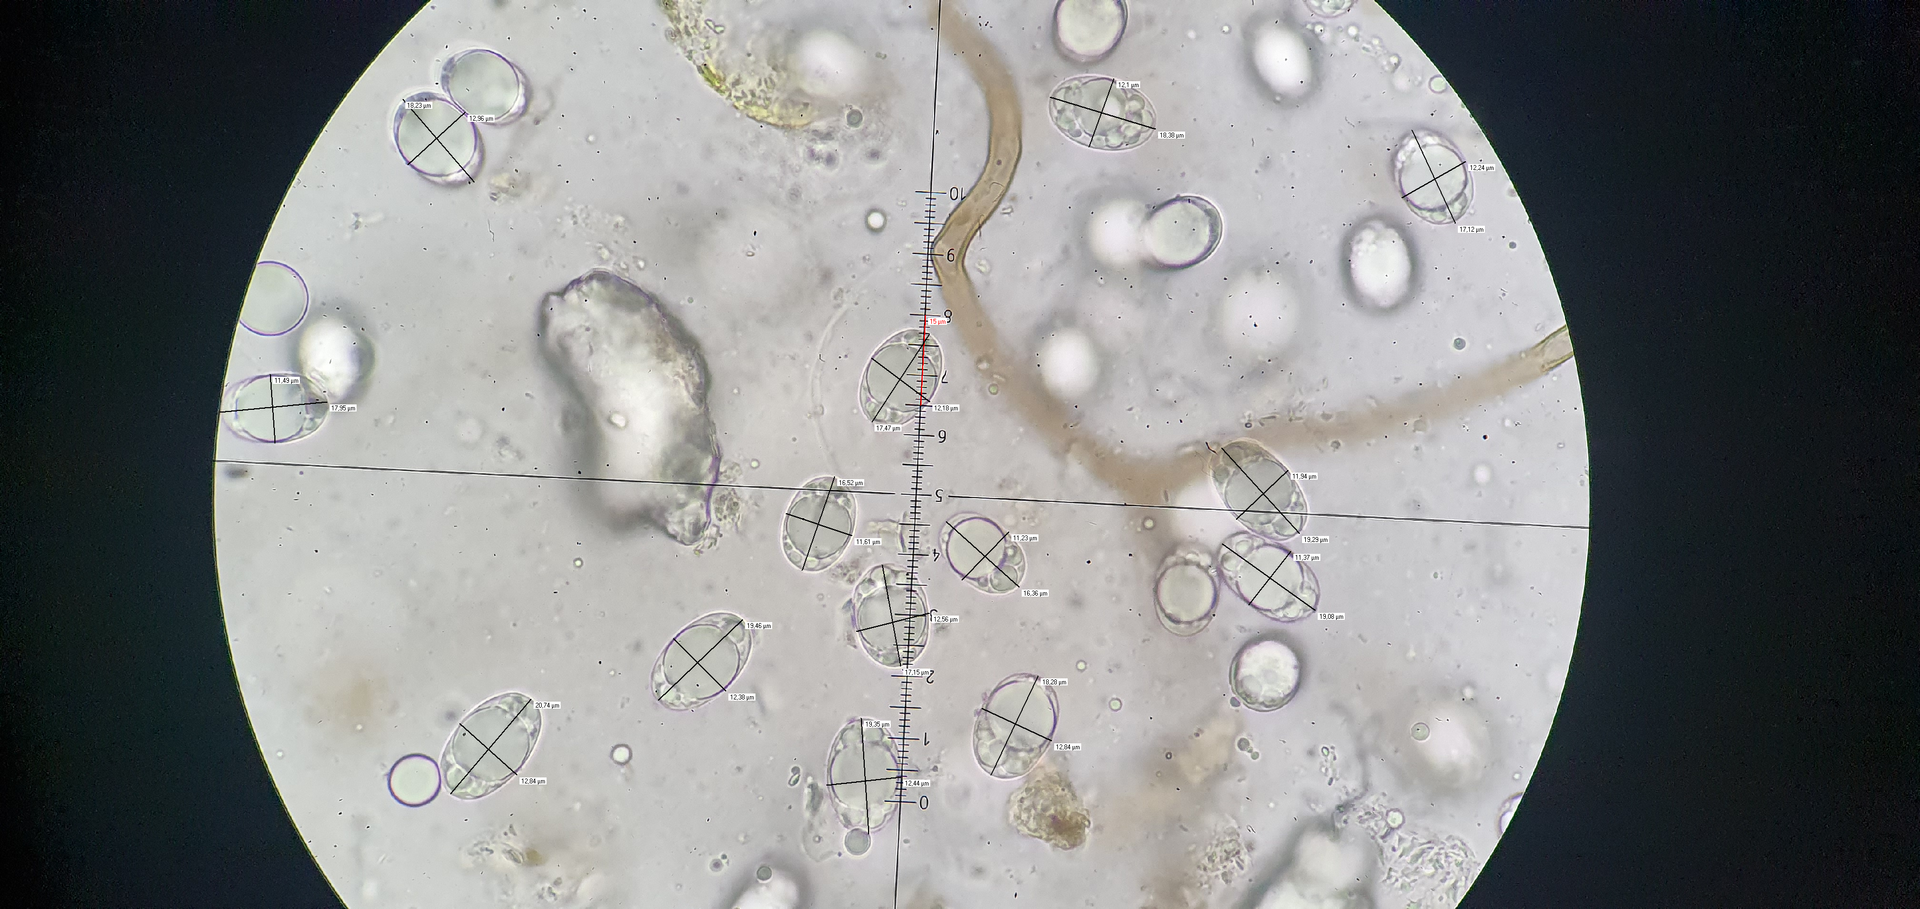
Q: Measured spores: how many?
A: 14